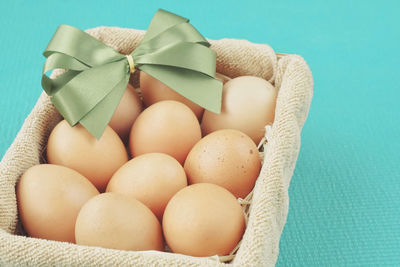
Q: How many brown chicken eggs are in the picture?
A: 10